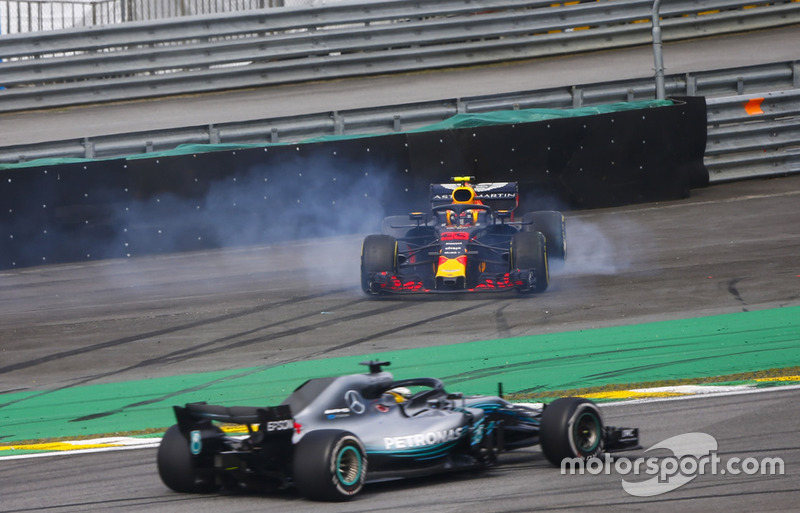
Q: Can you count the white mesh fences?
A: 1